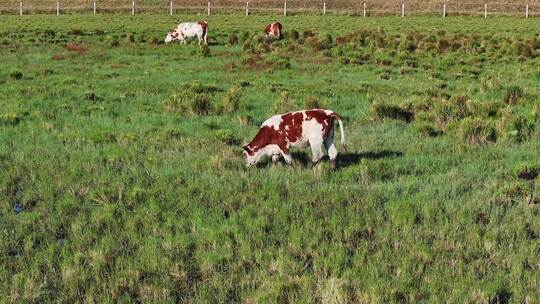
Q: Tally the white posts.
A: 14